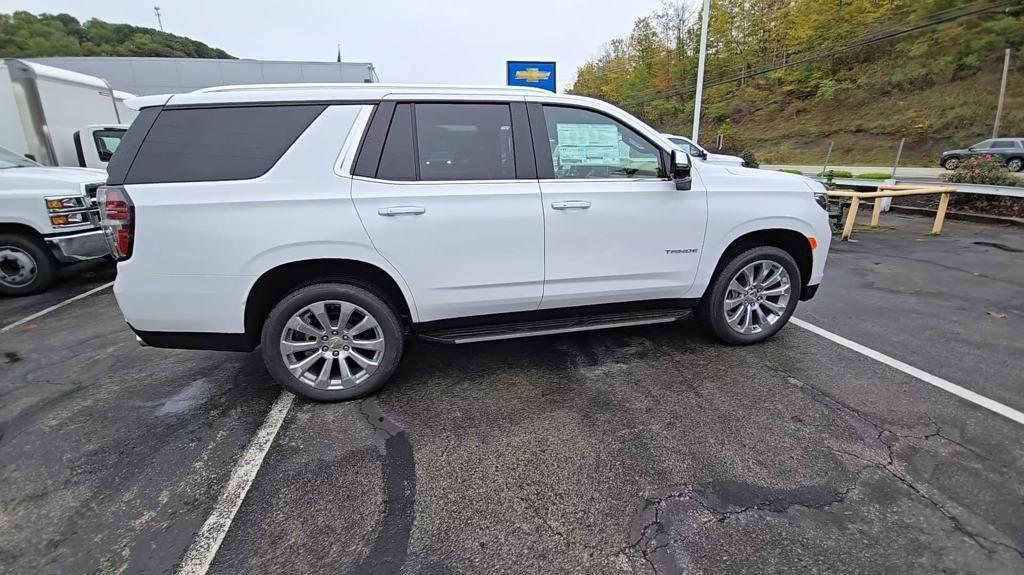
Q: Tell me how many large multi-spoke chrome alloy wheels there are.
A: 2